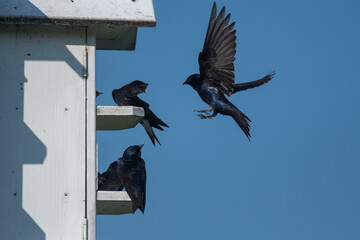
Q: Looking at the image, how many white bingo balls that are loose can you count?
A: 0